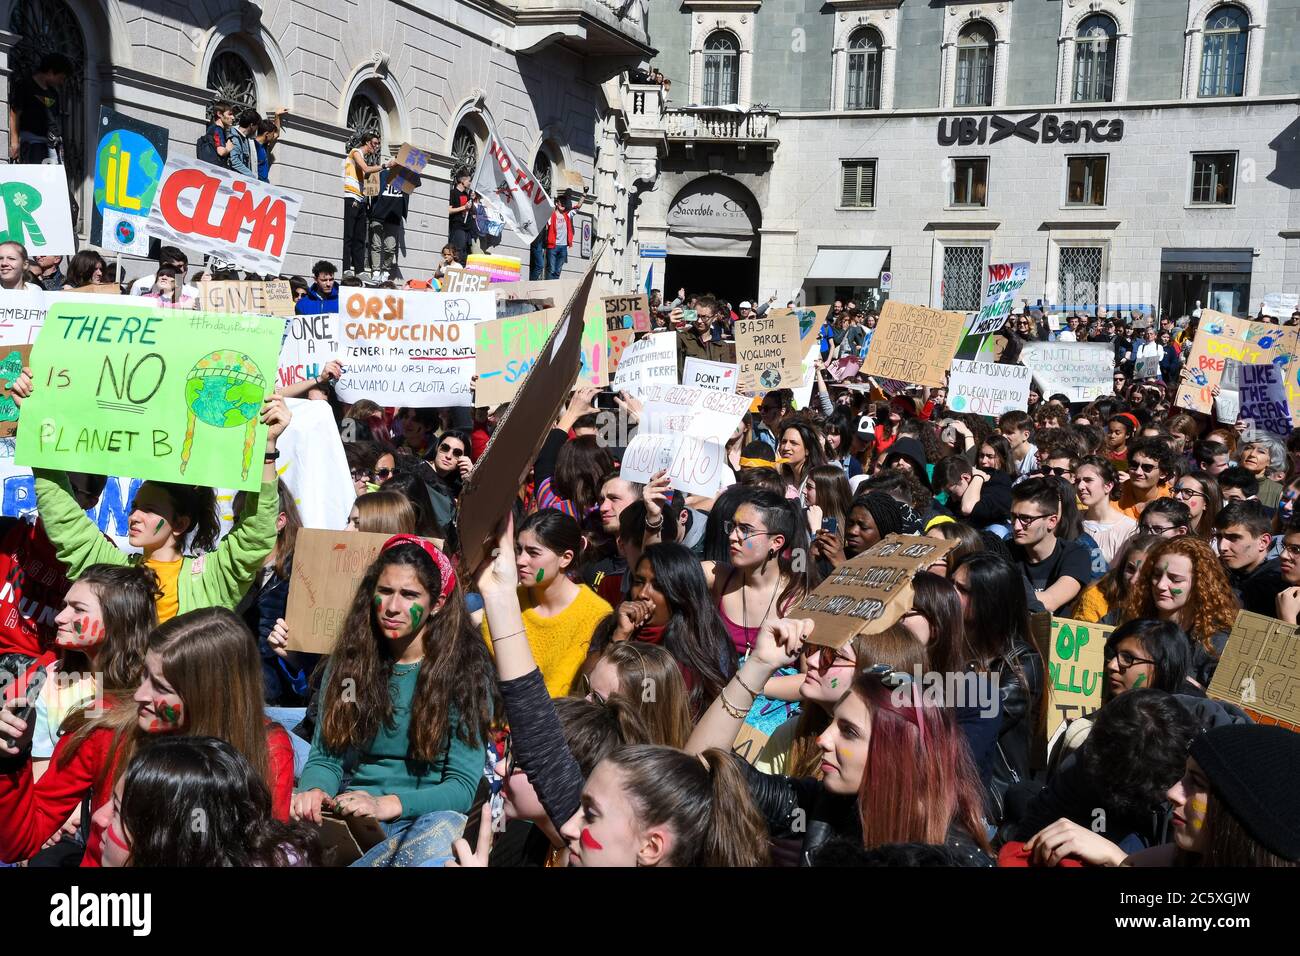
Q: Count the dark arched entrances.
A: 1